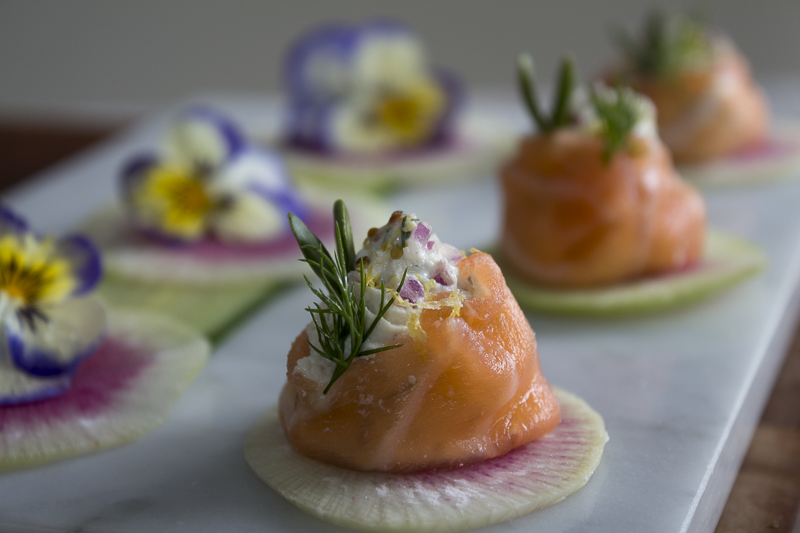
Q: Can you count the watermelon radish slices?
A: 6